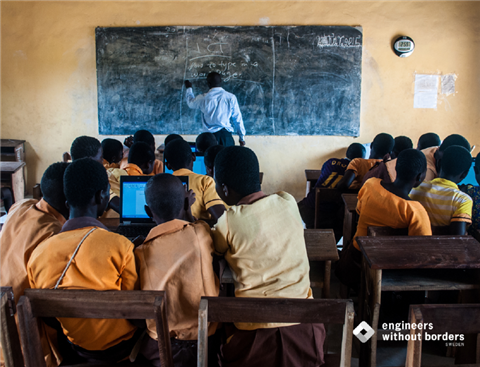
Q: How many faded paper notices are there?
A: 2